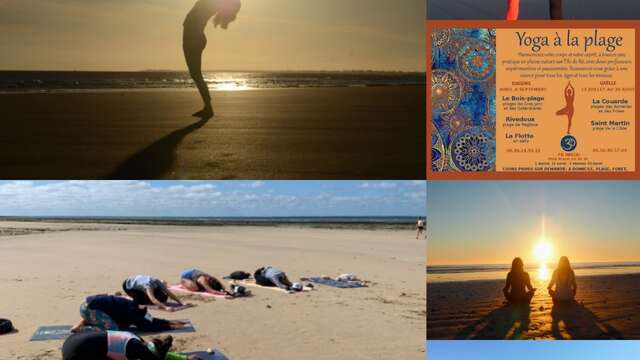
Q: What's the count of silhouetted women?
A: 3